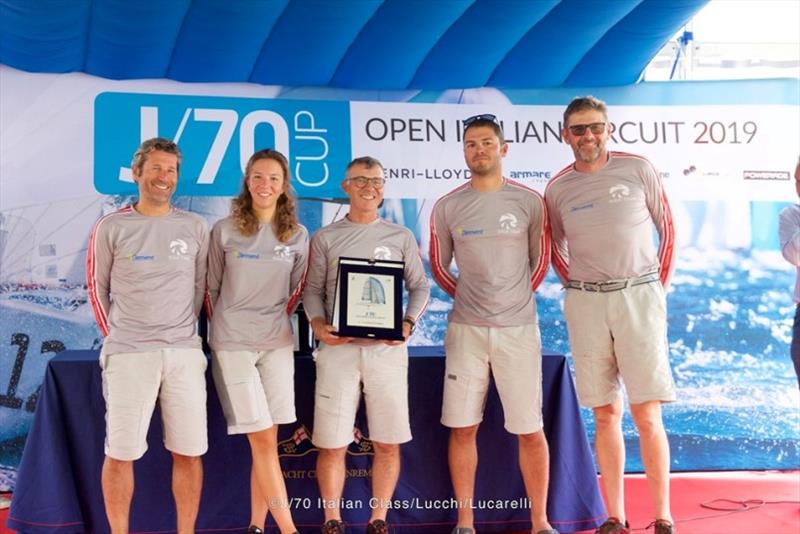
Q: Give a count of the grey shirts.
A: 5